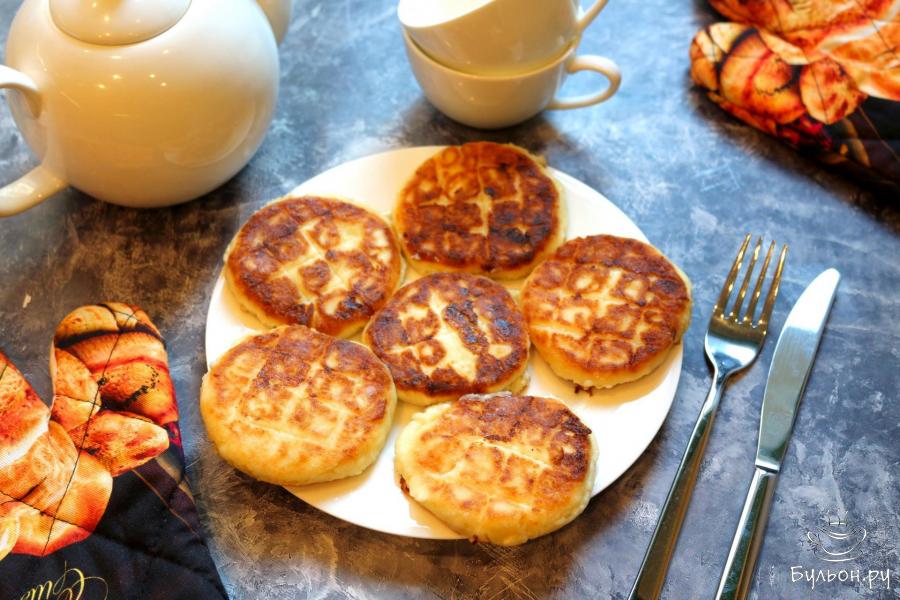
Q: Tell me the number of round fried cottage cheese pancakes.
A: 6